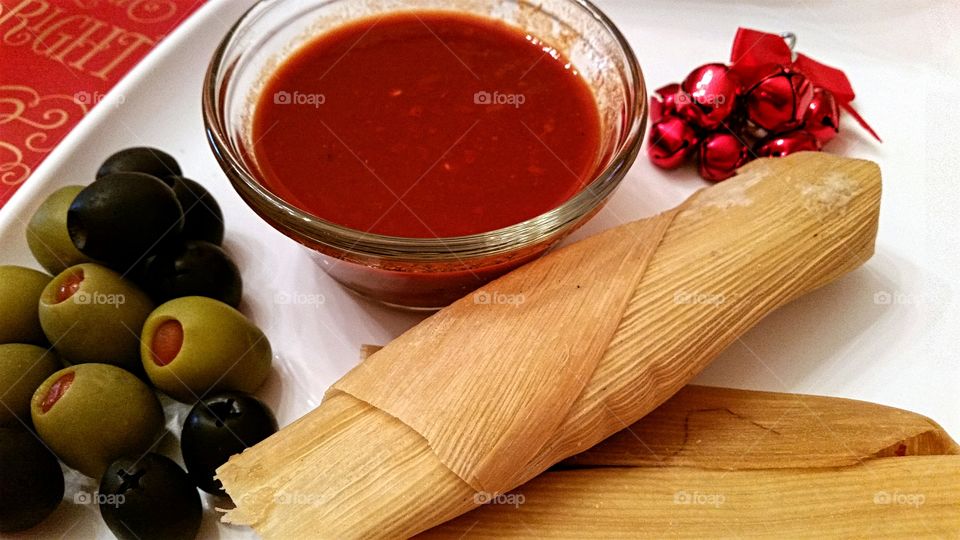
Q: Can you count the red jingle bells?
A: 7